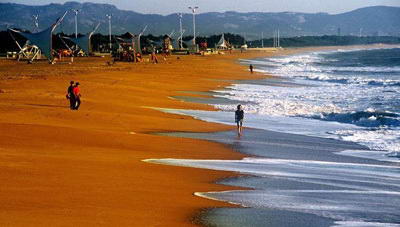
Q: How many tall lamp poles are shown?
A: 5